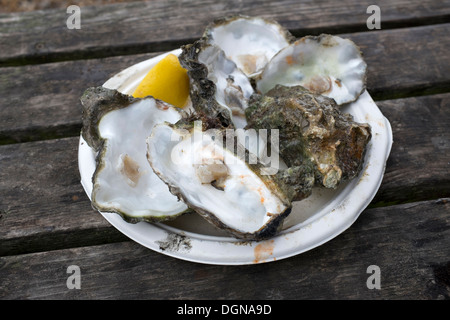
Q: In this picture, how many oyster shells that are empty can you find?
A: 5